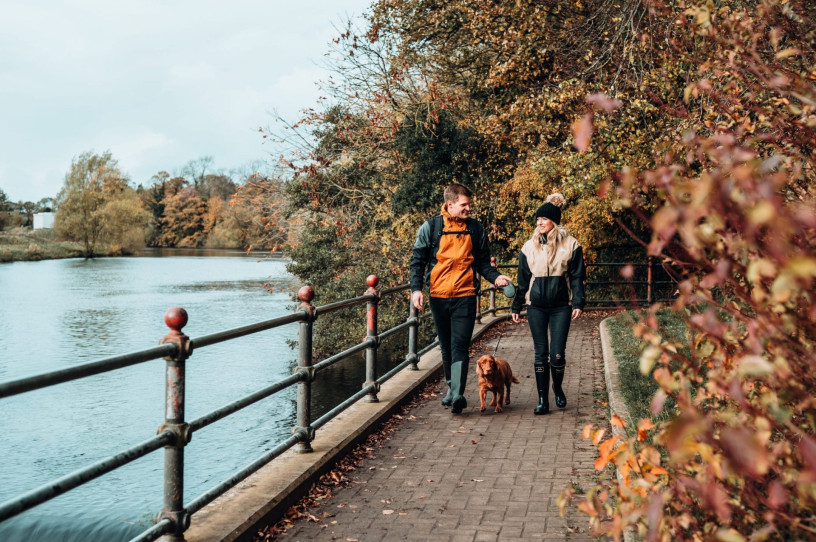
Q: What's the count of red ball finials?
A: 4